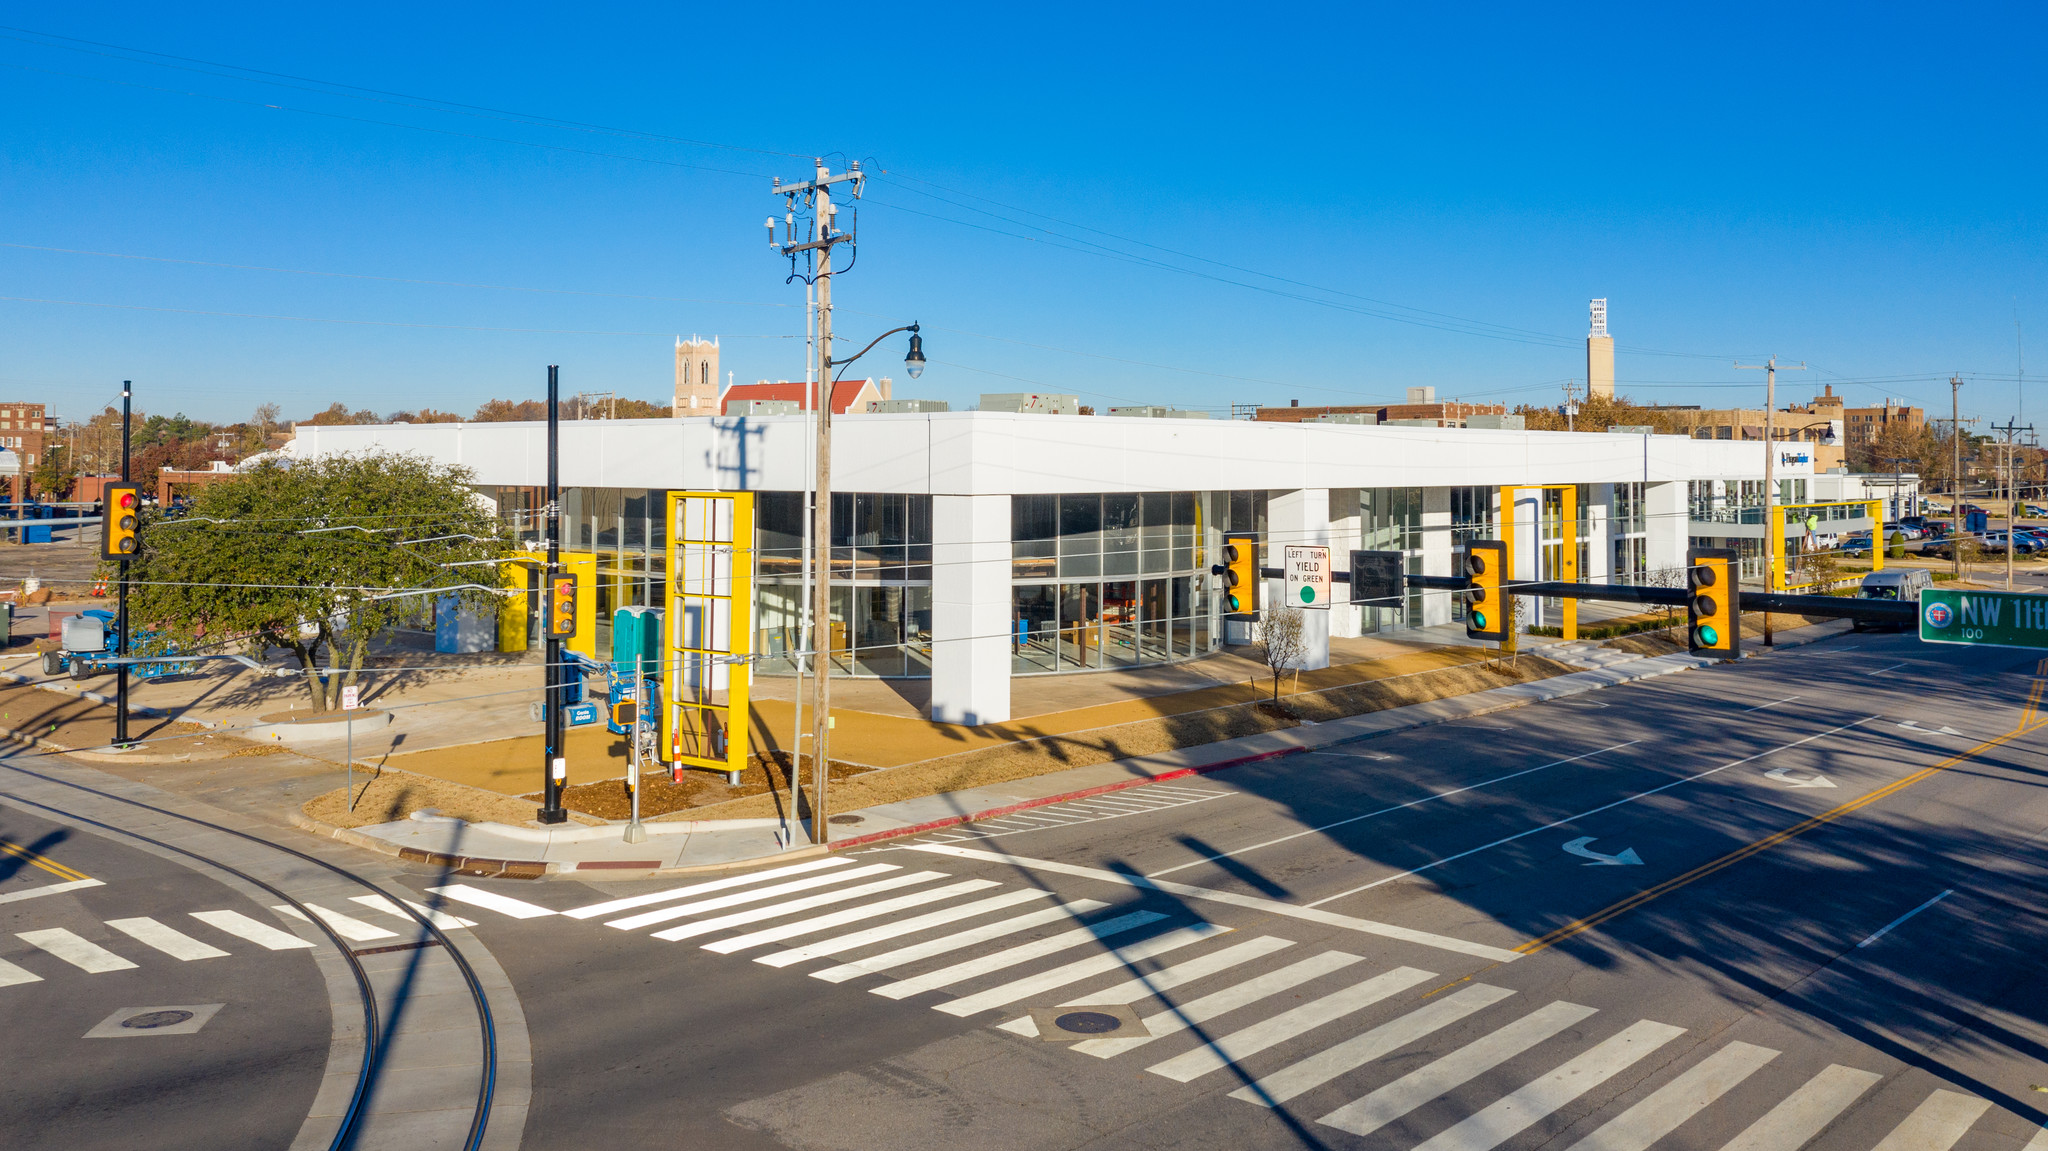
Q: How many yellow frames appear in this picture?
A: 4